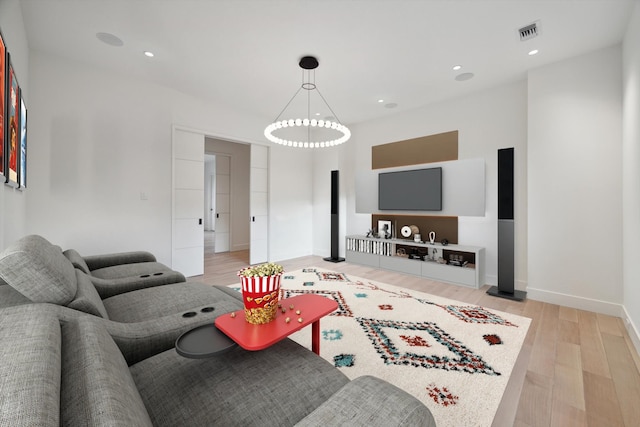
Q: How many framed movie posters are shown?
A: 3